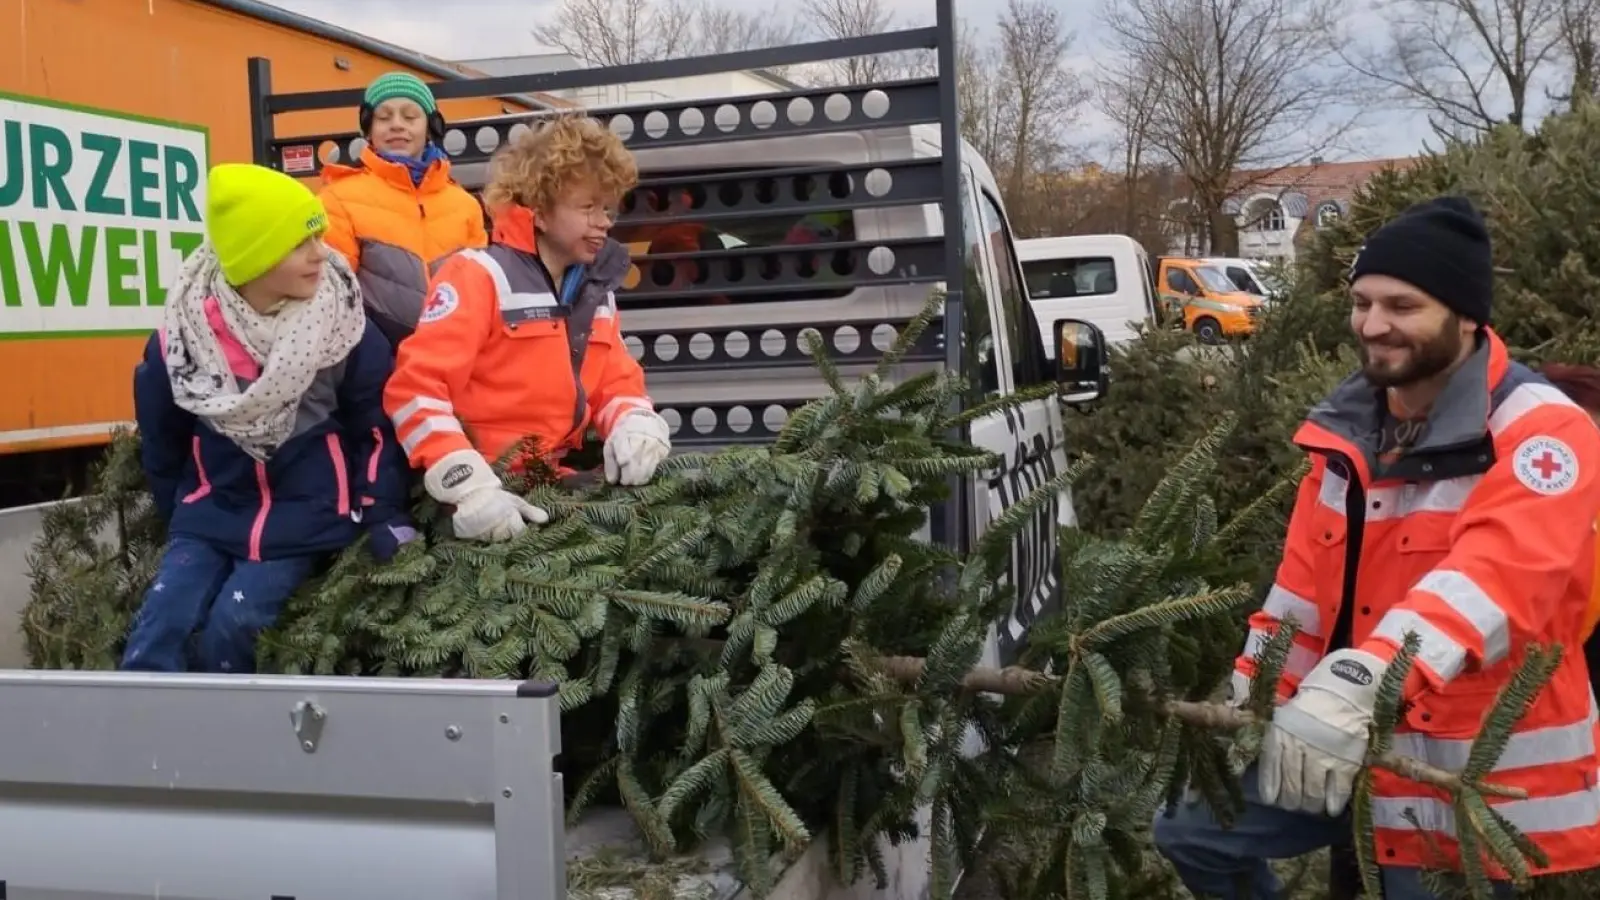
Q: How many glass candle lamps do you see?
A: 0